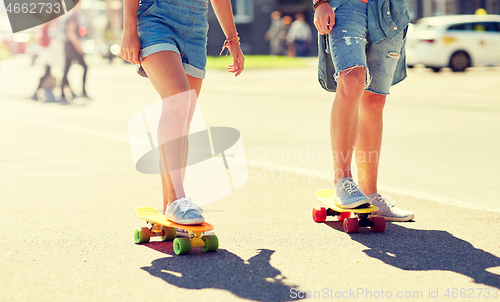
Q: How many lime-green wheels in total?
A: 4